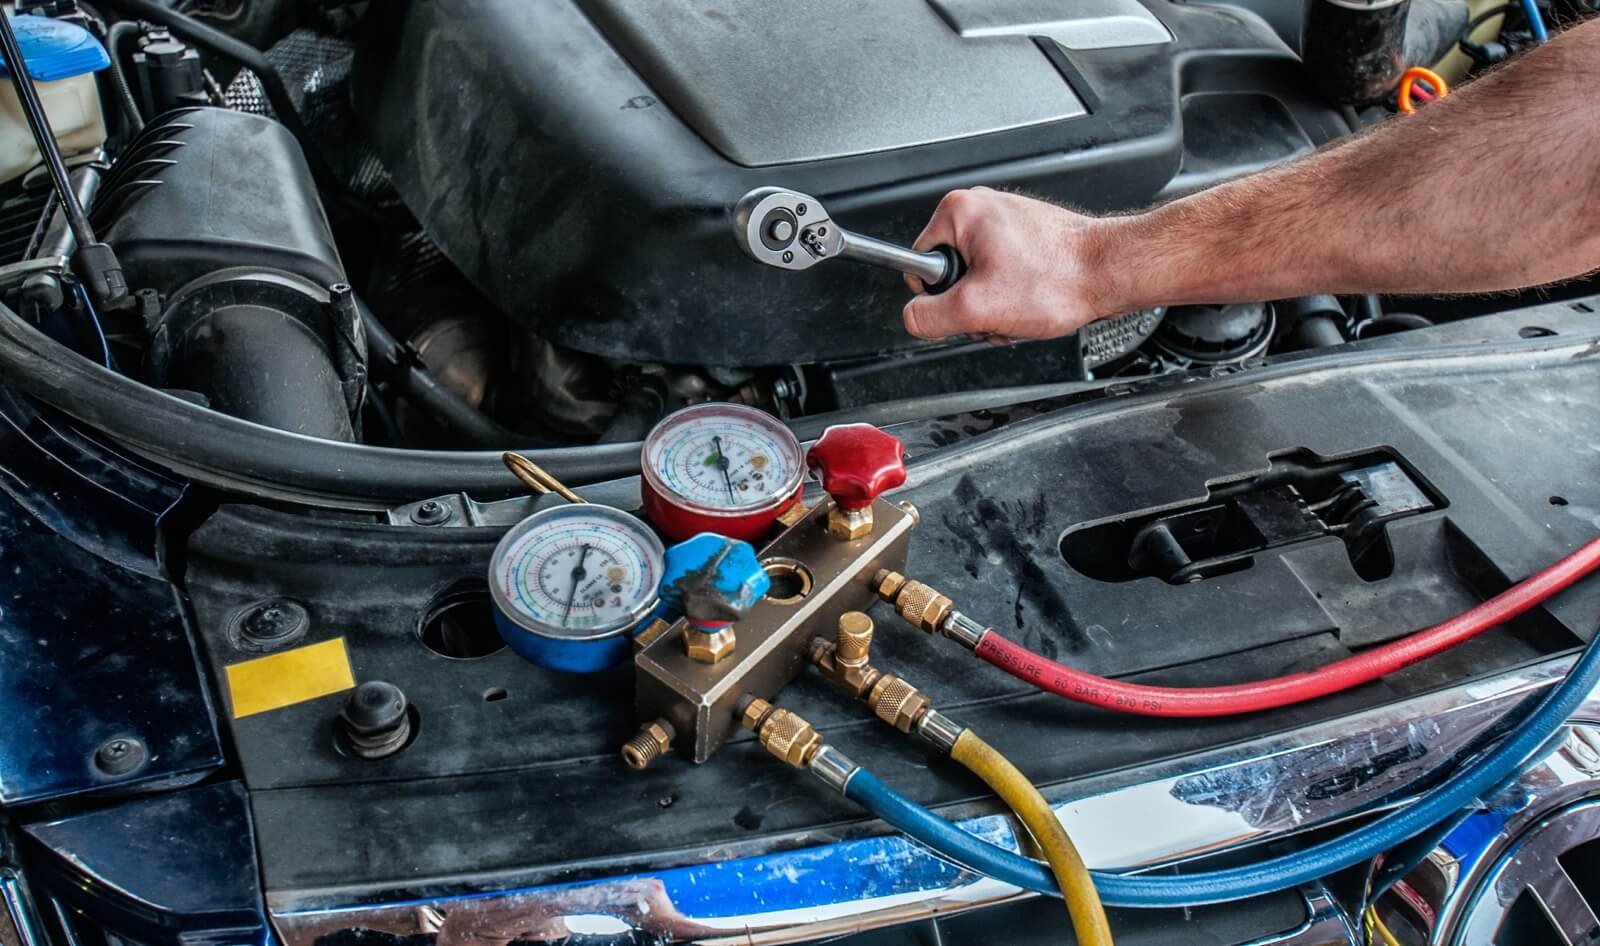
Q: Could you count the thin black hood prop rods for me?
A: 1